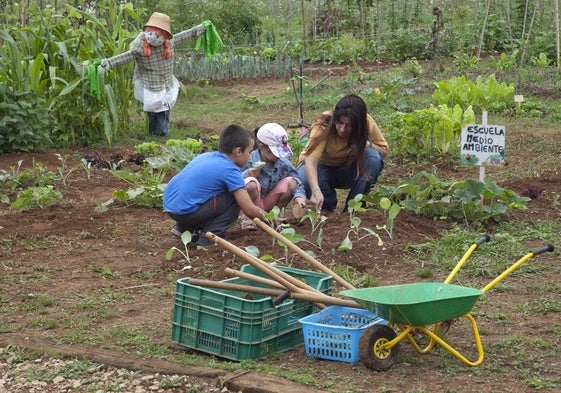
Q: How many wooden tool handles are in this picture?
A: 5